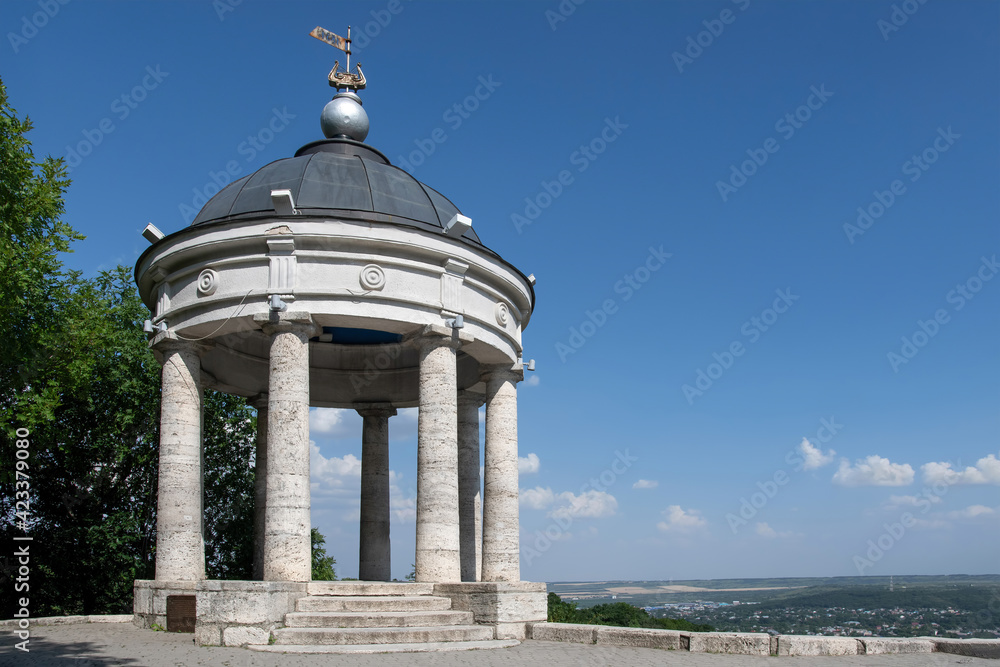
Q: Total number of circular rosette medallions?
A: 3